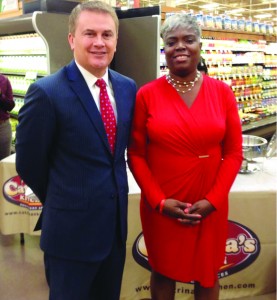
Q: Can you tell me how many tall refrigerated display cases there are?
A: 2